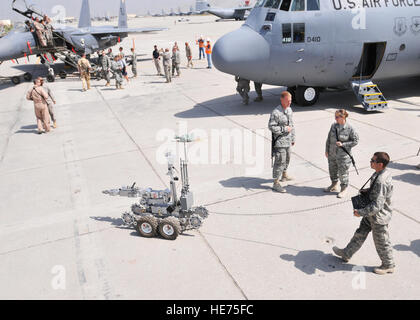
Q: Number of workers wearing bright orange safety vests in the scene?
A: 2